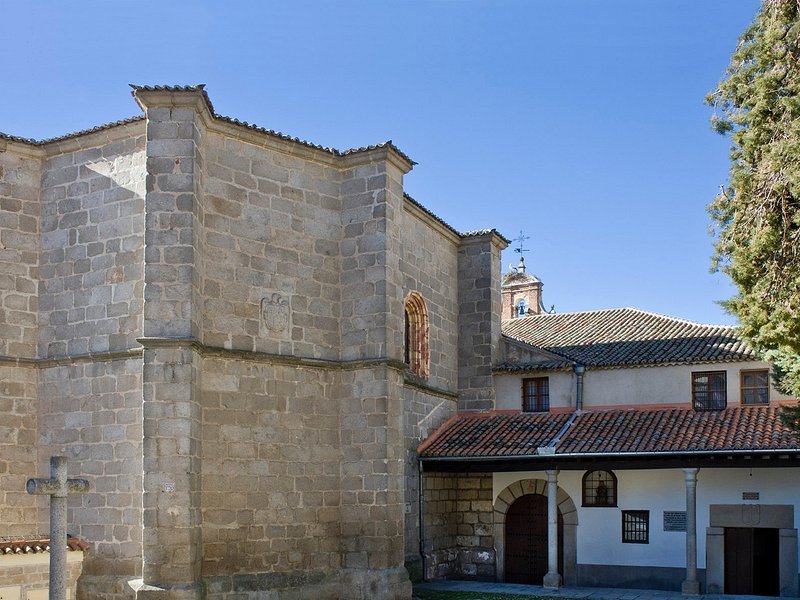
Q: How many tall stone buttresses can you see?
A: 3